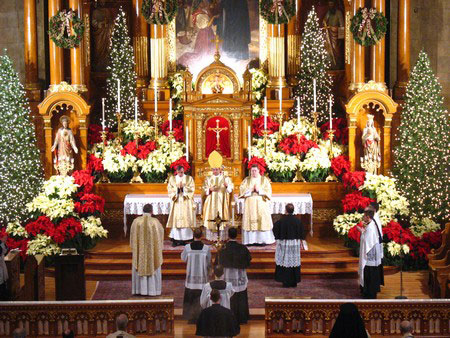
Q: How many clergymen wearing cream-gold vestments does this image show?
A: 4